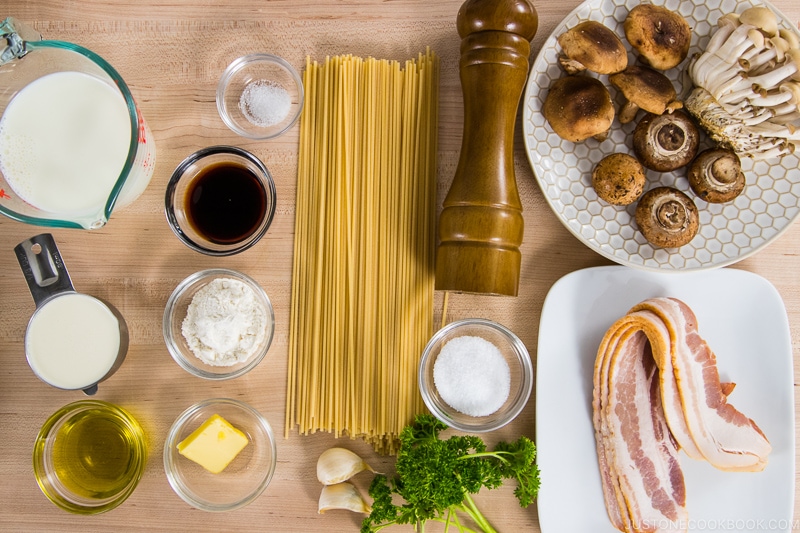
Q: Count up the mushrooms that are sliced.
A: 0